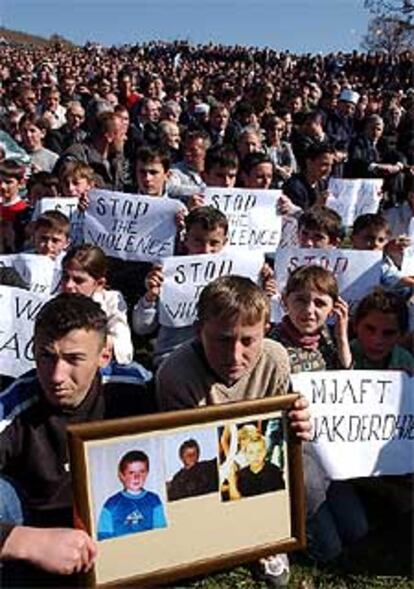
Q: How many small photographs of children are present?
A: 3